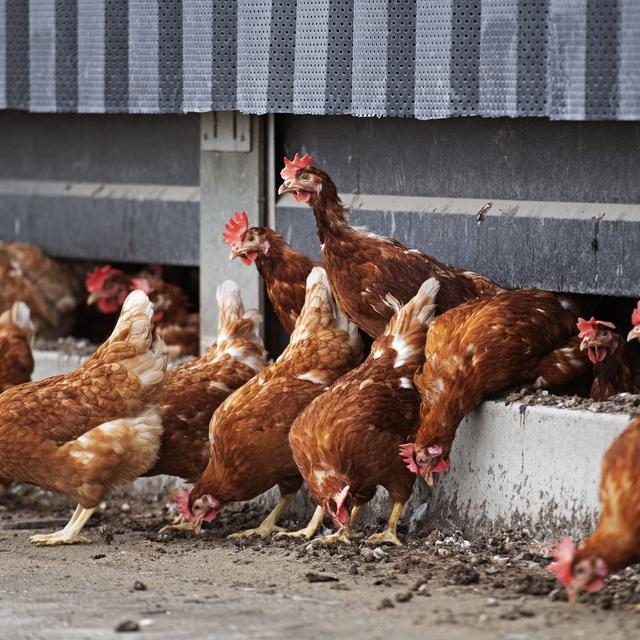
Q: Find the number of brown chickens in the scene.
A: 14